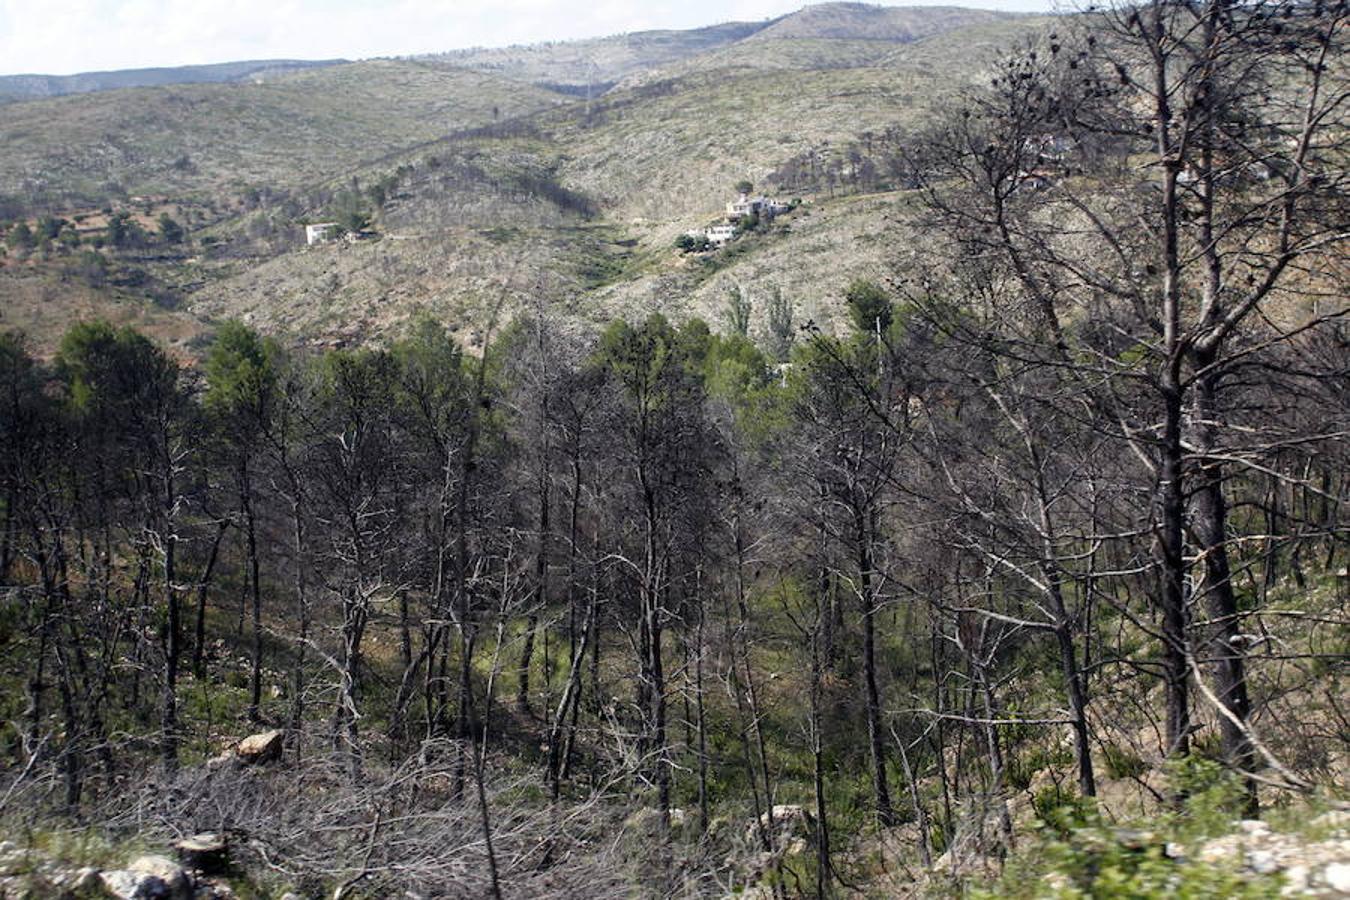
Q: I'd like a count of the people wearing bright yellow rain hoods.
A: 0